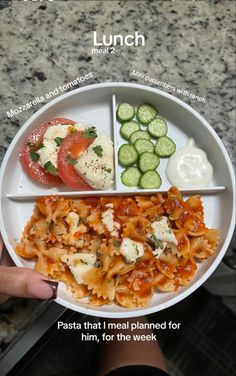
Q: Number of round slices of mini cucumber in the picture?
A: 11